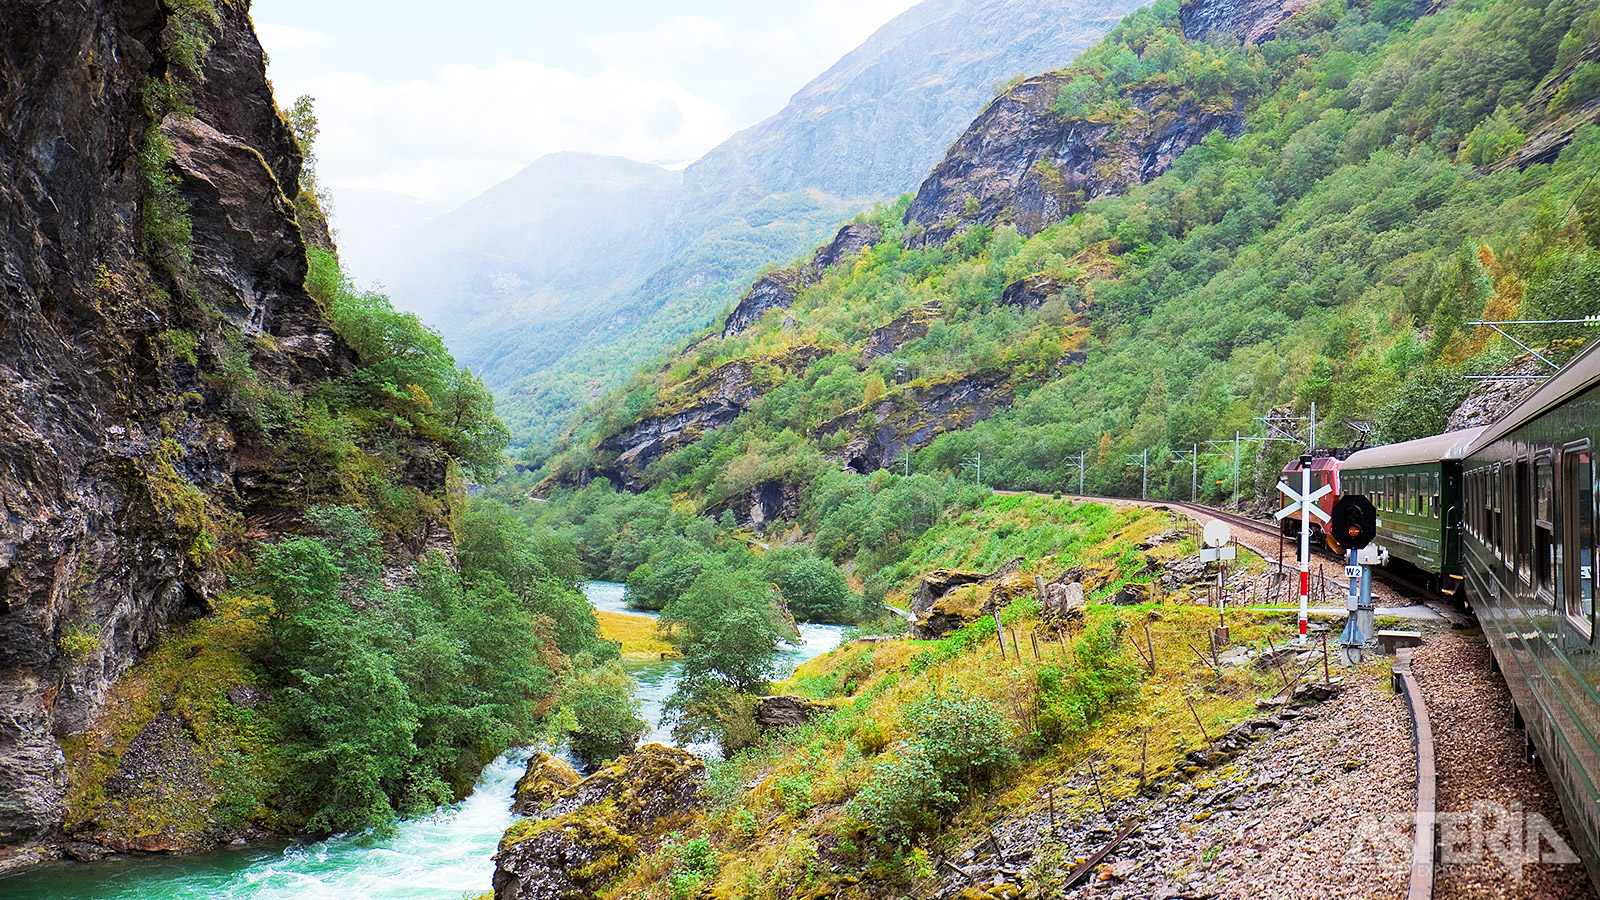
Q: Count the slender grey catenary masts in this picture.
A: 7